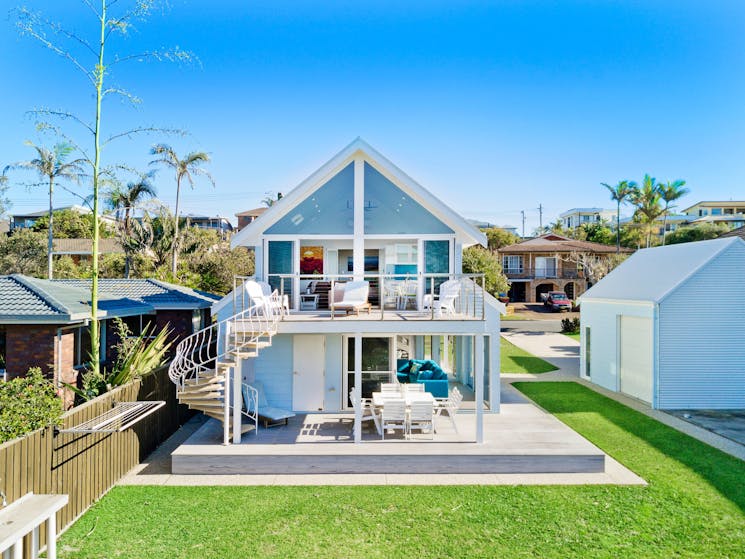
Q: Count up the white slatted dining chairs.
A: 6